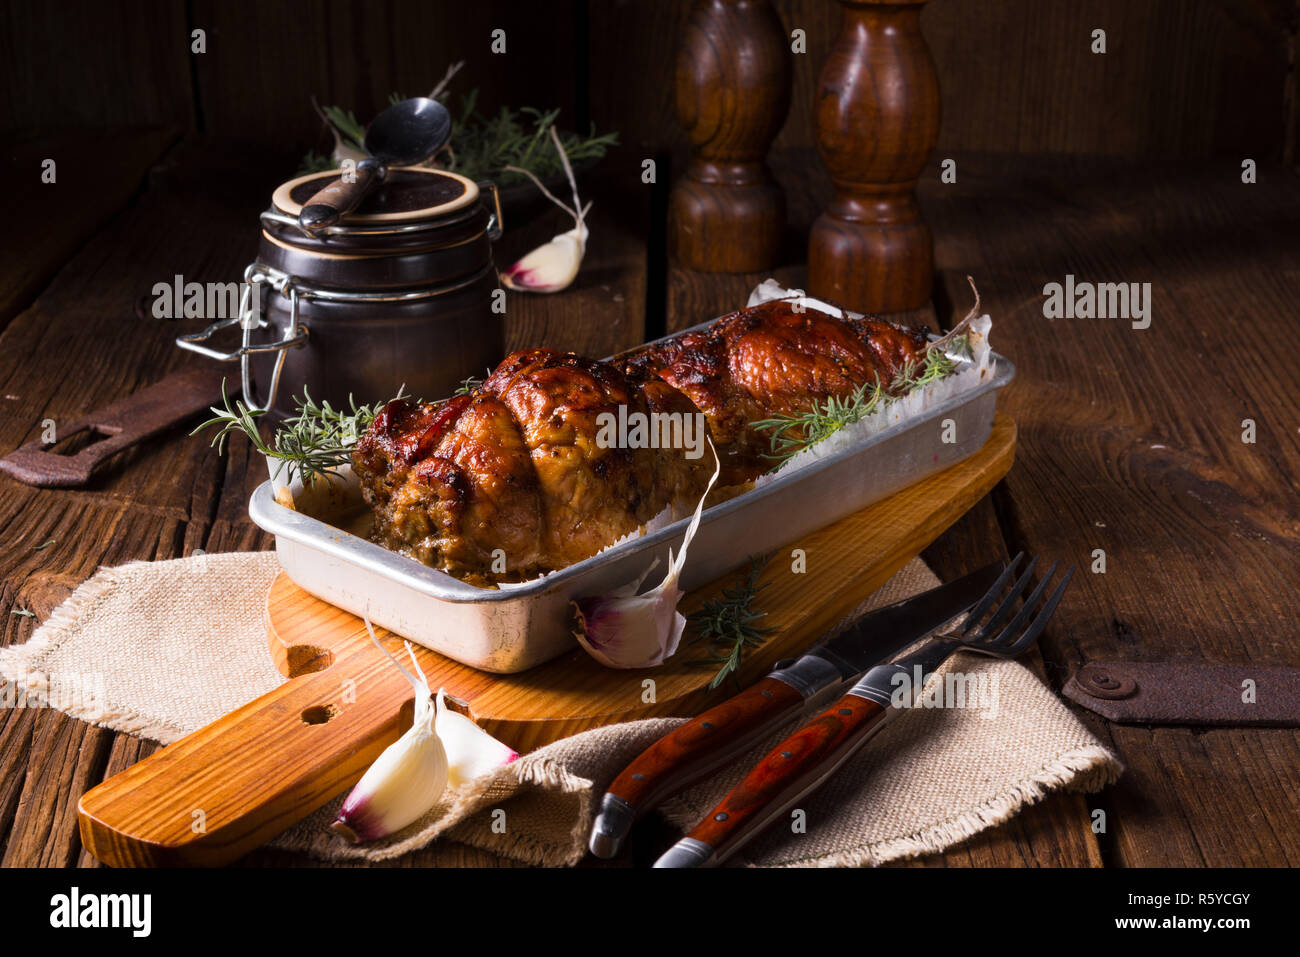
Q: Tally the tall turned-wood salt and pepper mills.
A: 2